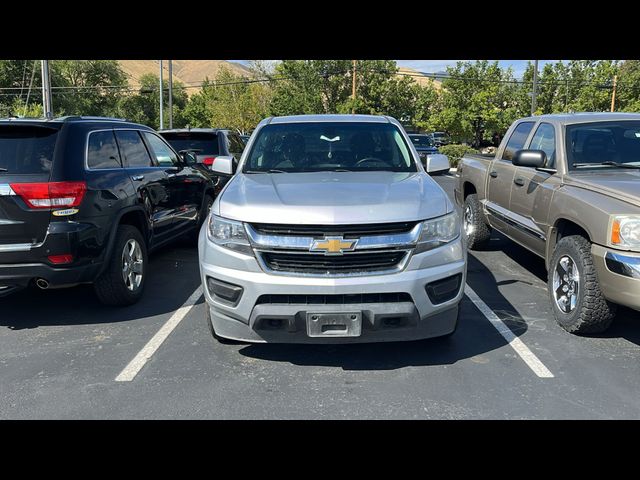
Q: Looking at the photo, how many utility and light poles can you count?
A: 6